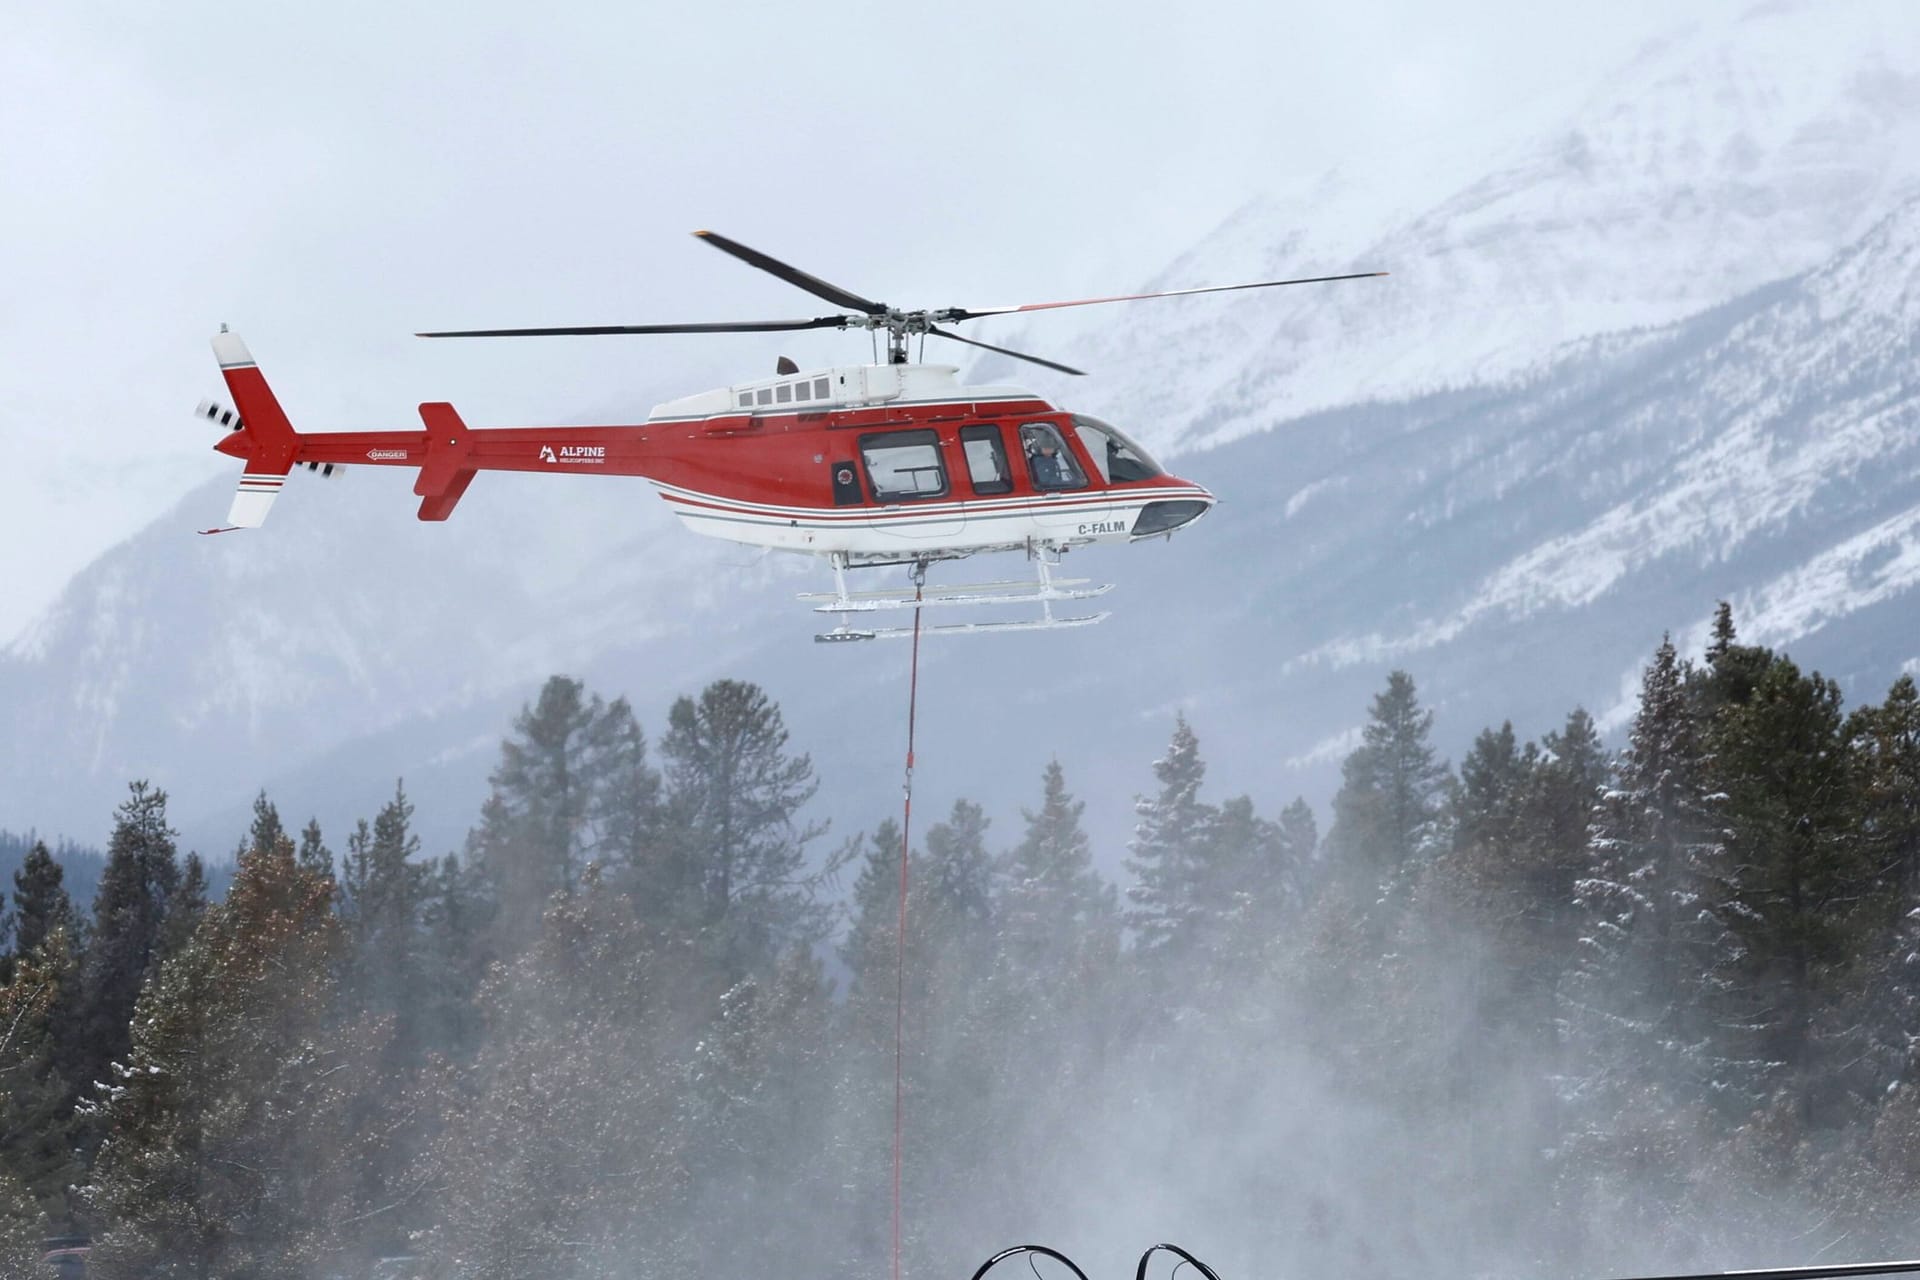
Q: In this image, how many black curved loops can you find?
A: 2